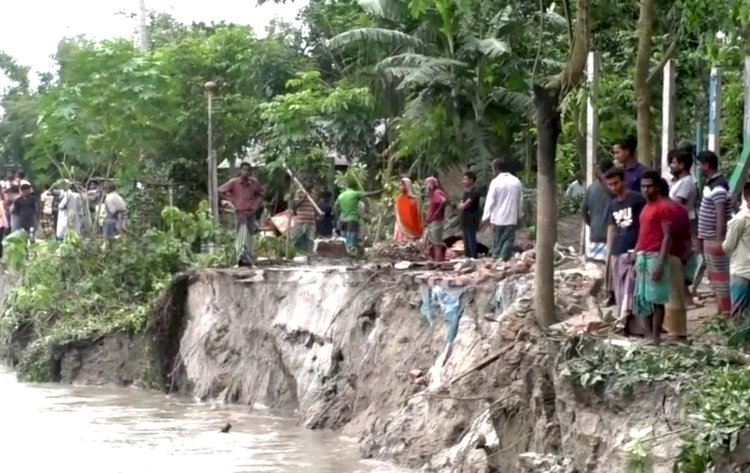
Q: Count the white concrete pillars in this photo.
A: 4